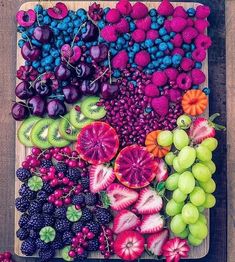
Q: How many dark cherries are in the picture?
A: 14